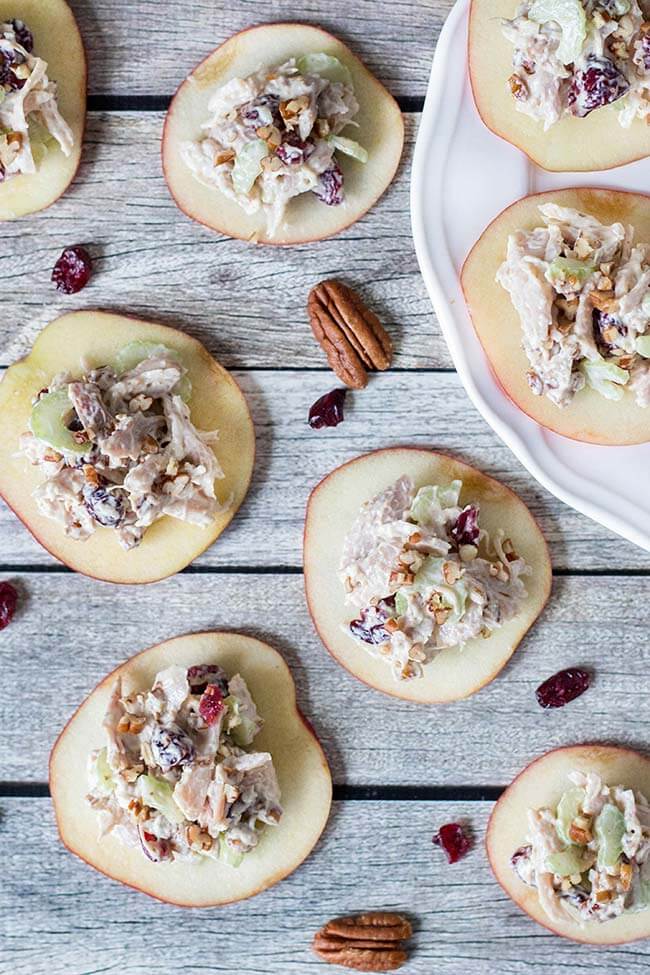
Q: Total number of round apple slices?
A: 8